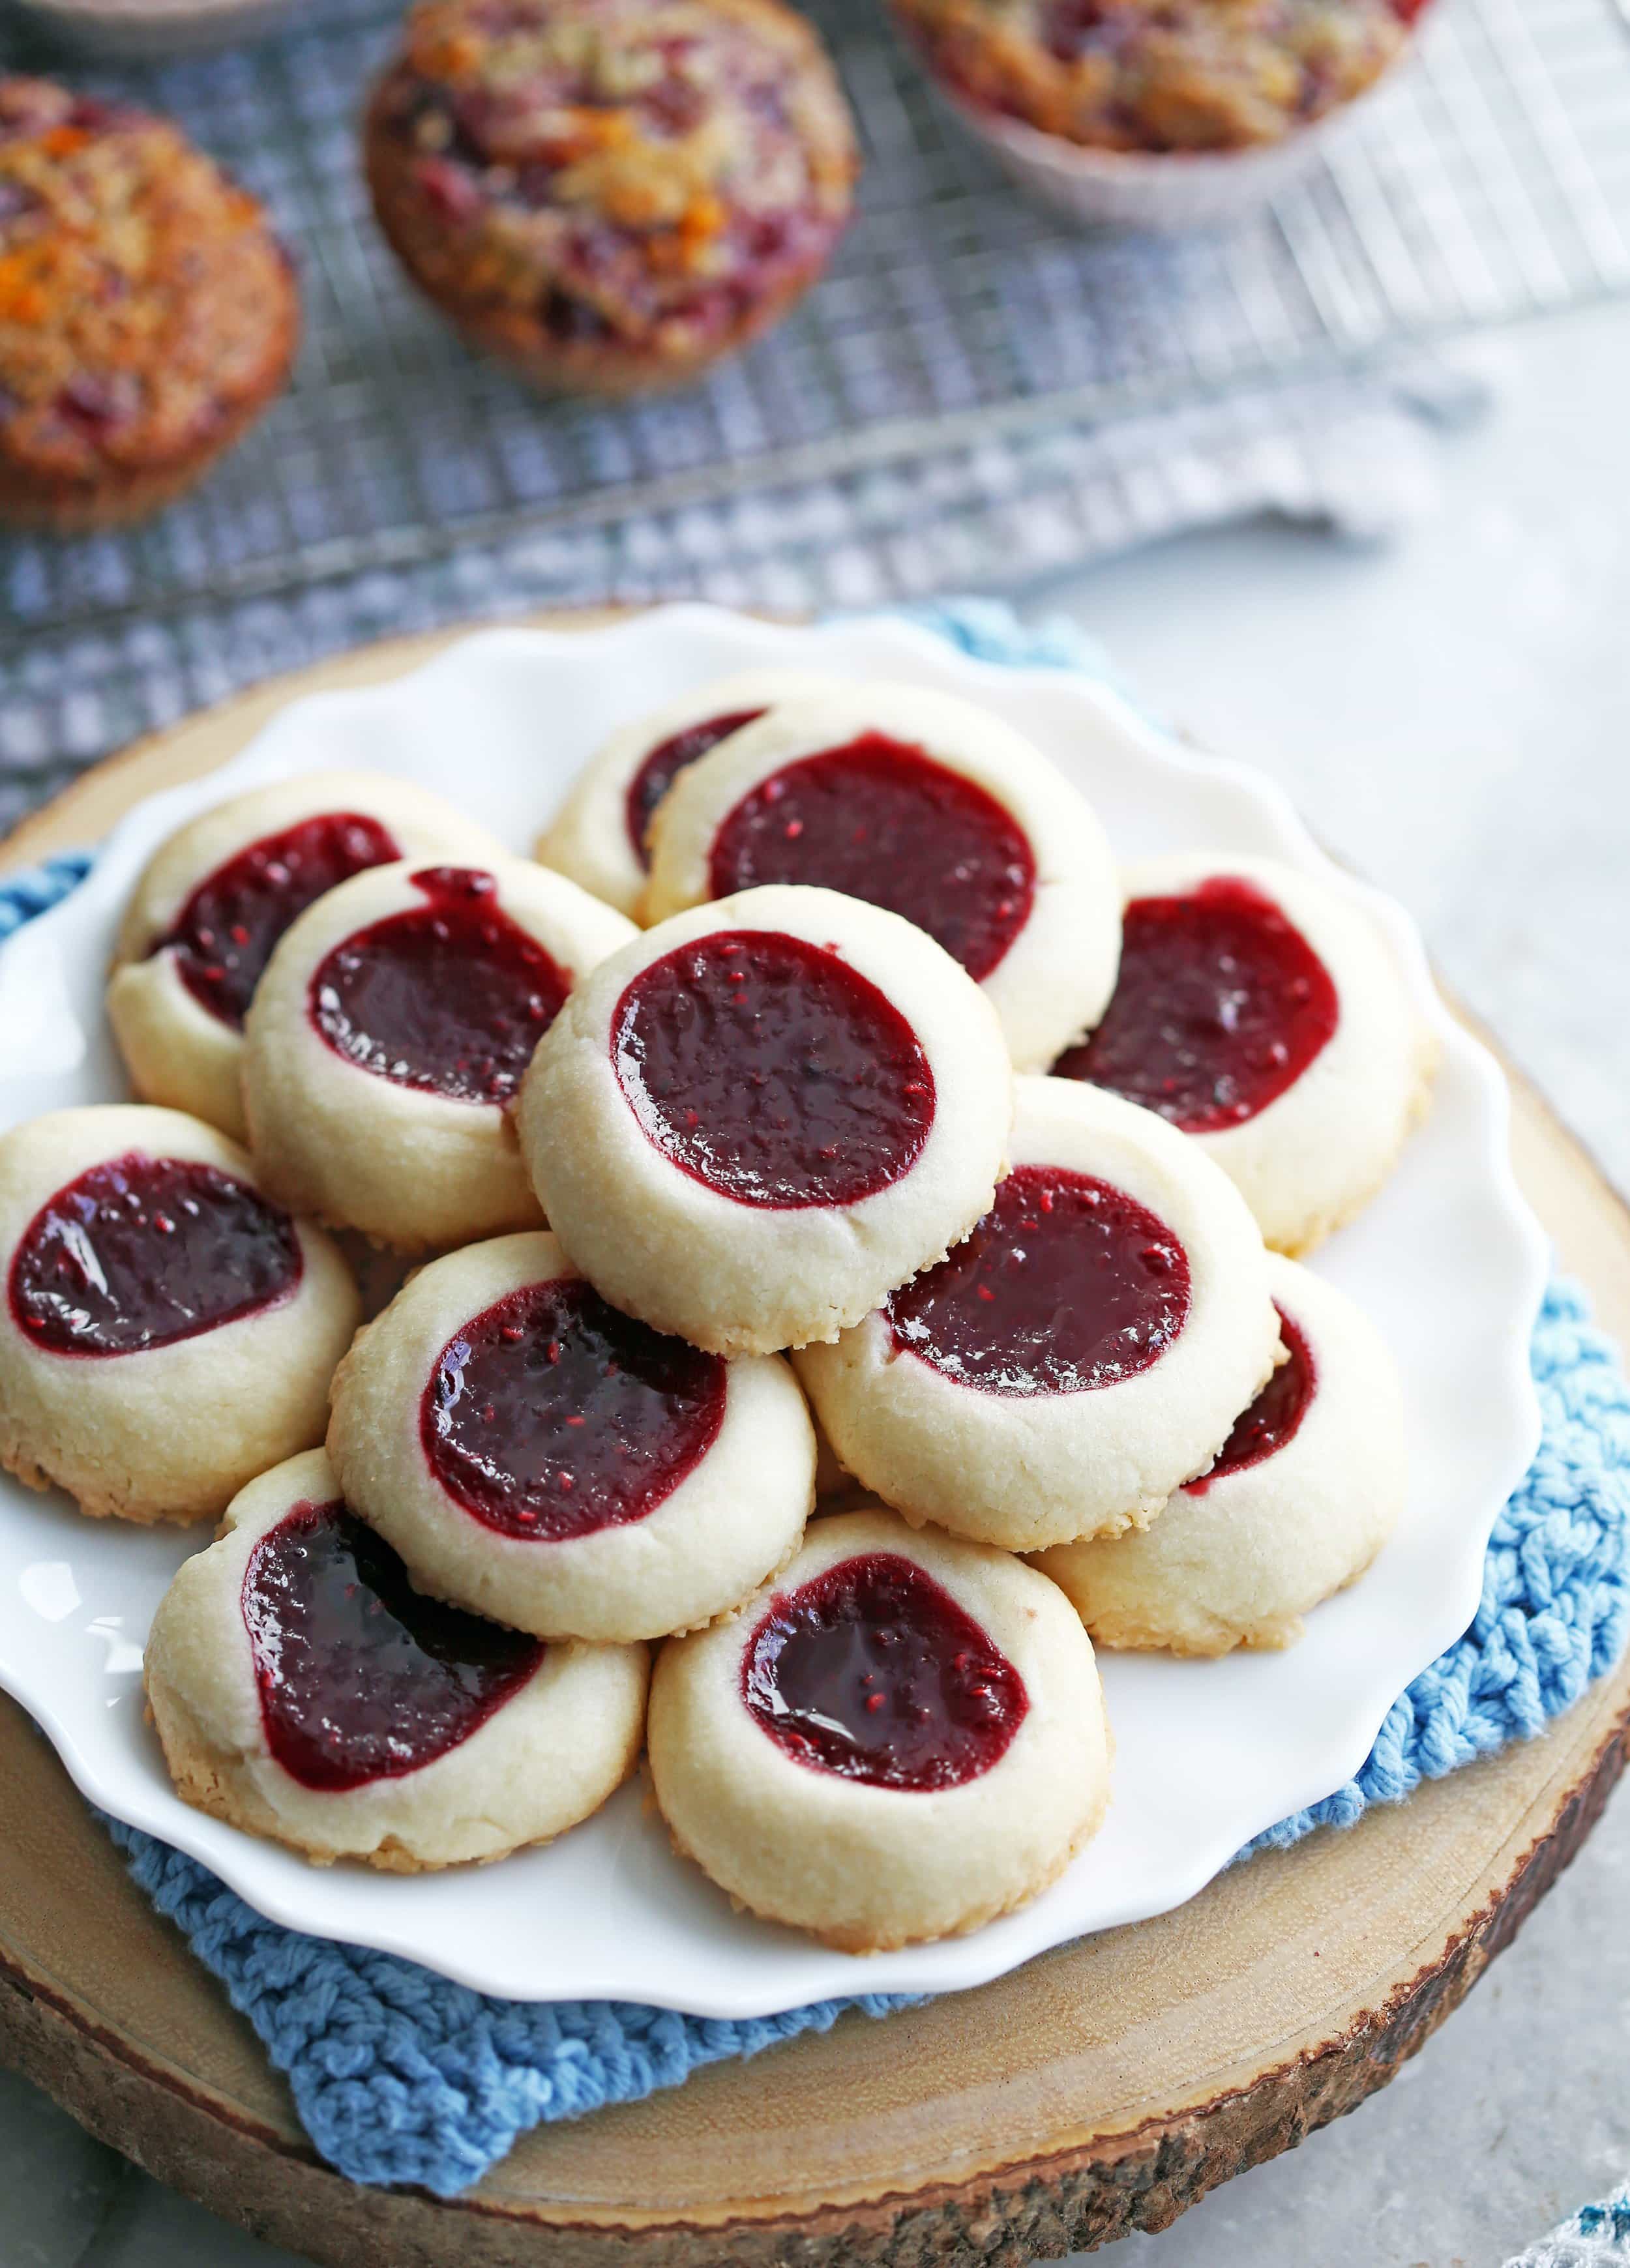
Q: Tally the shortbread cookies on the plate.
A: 12